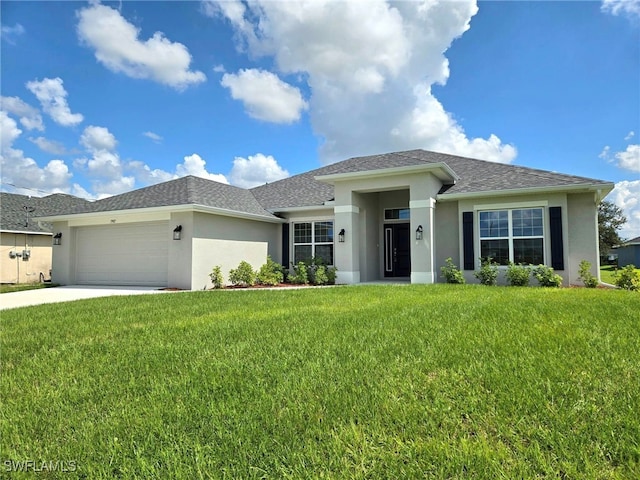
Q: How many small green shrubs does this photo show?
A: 11